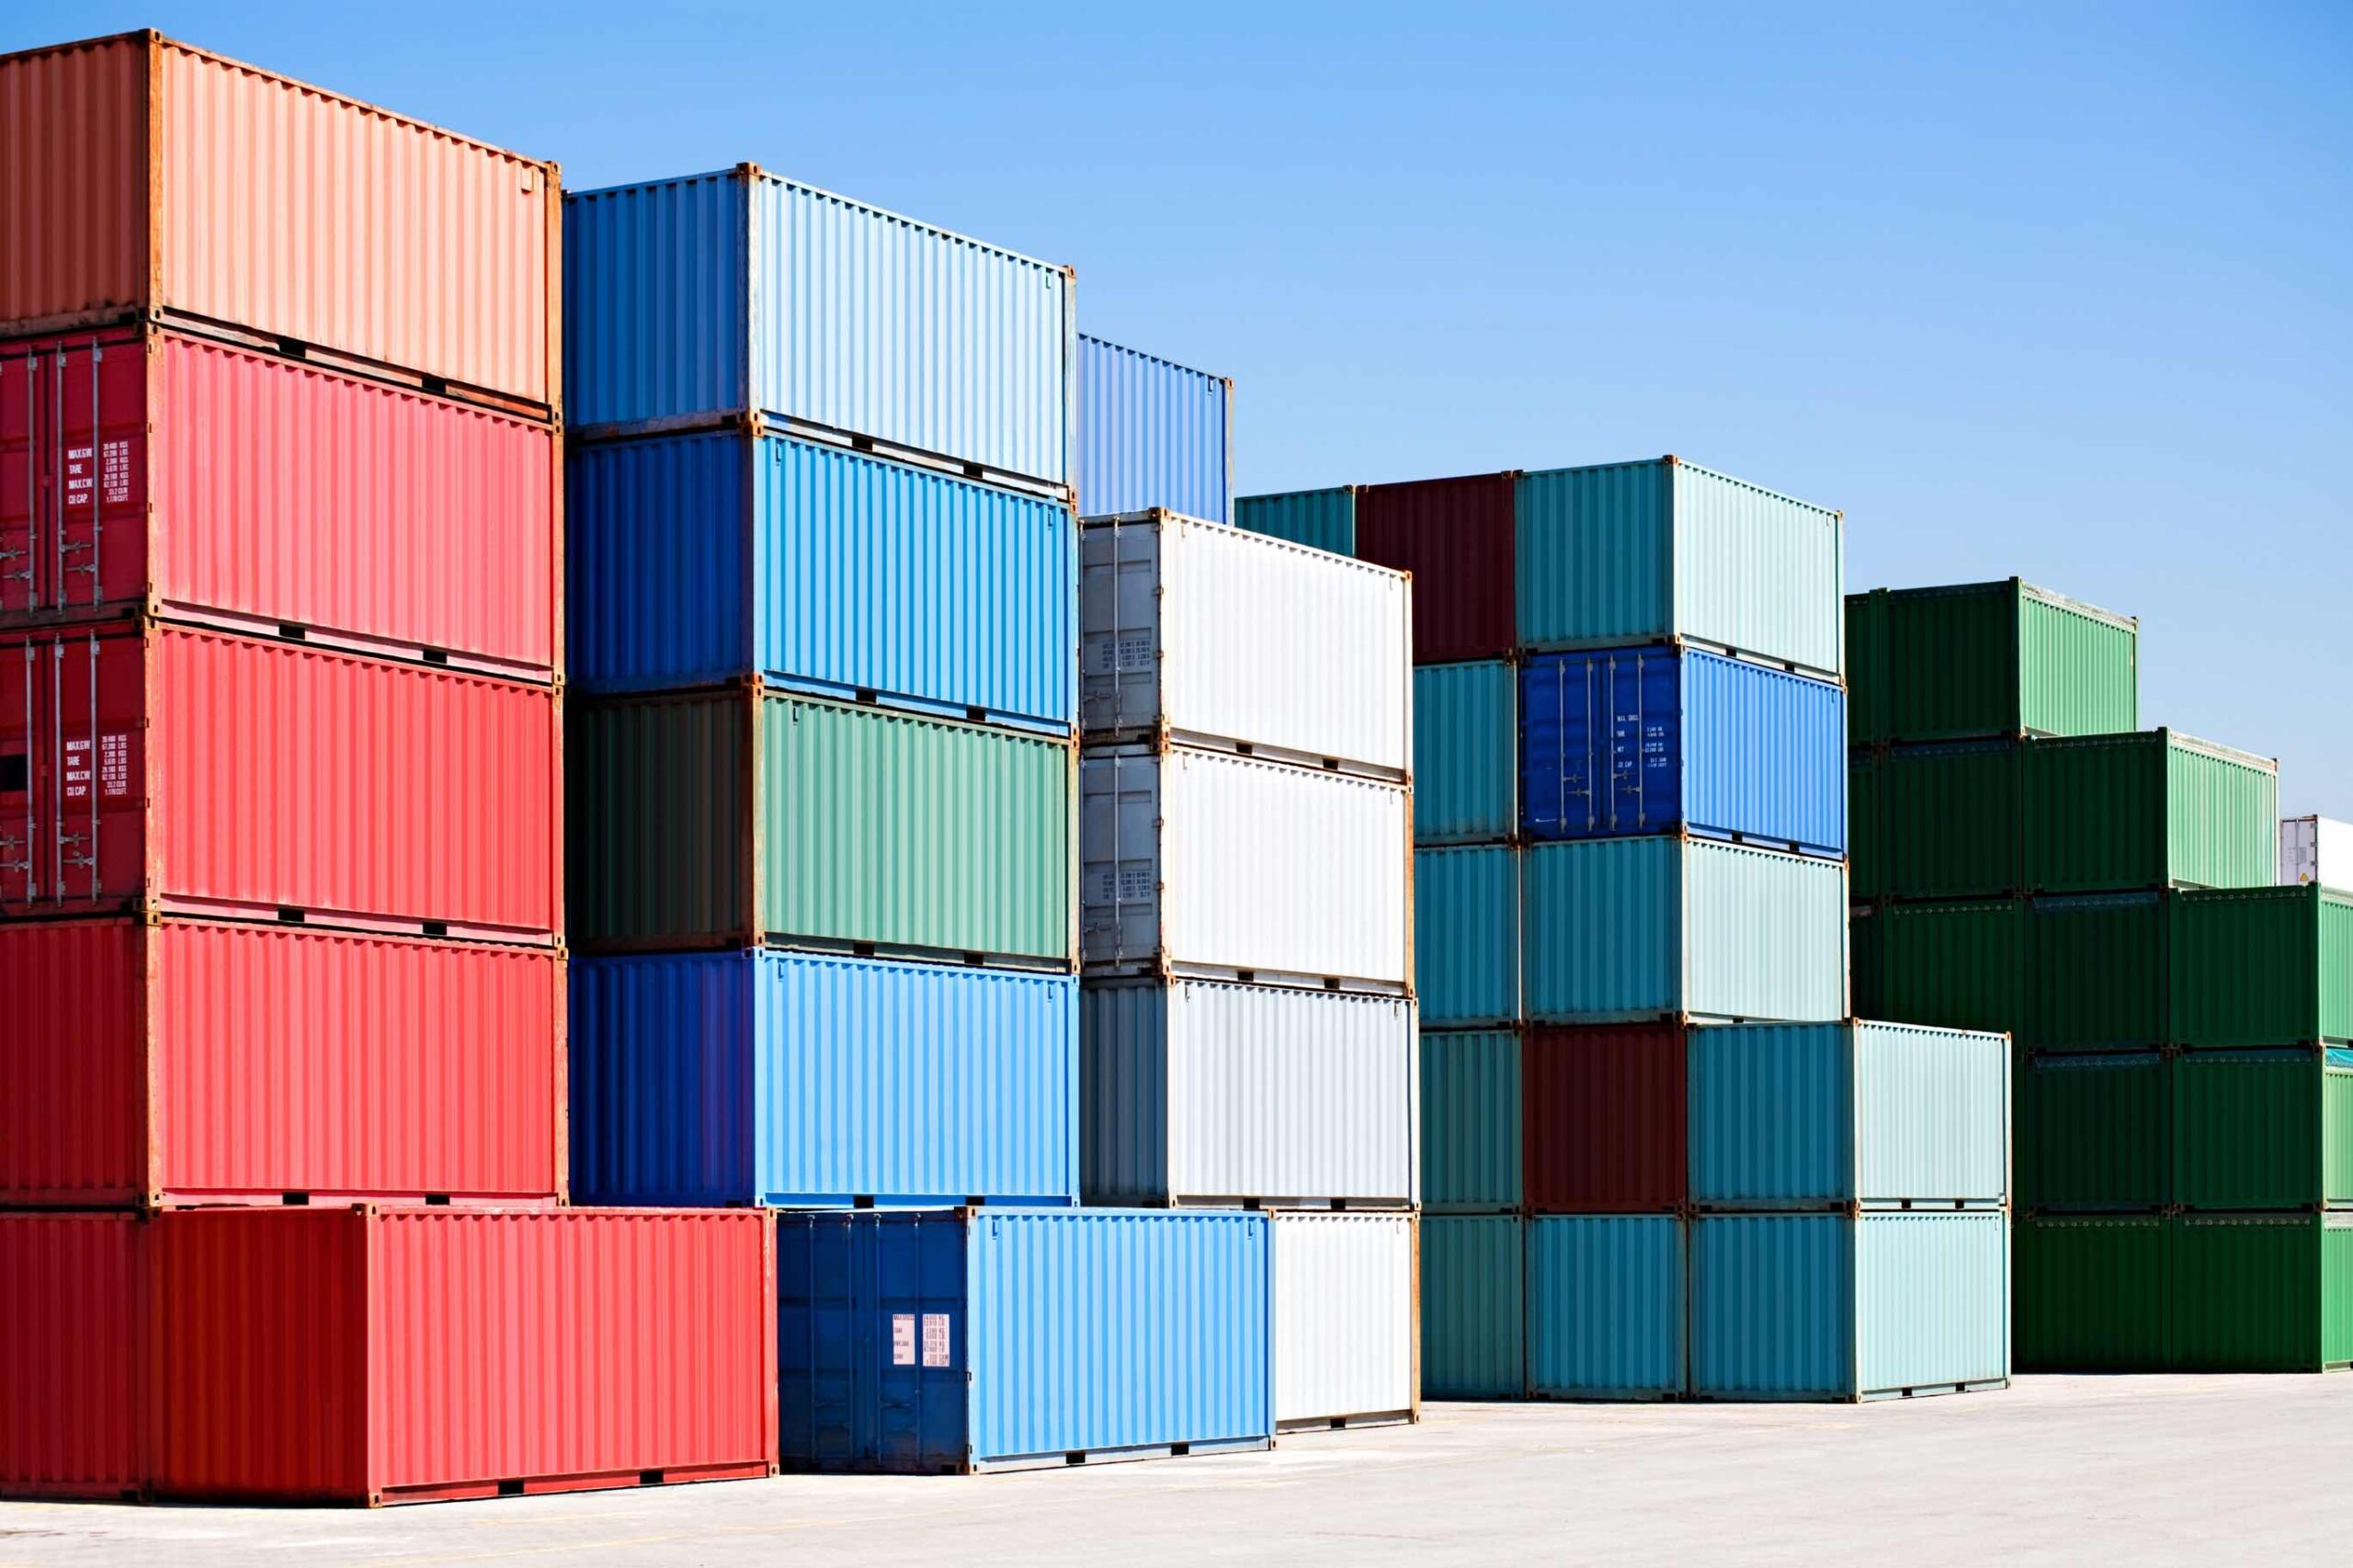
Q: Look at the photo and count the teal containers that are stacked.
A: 10